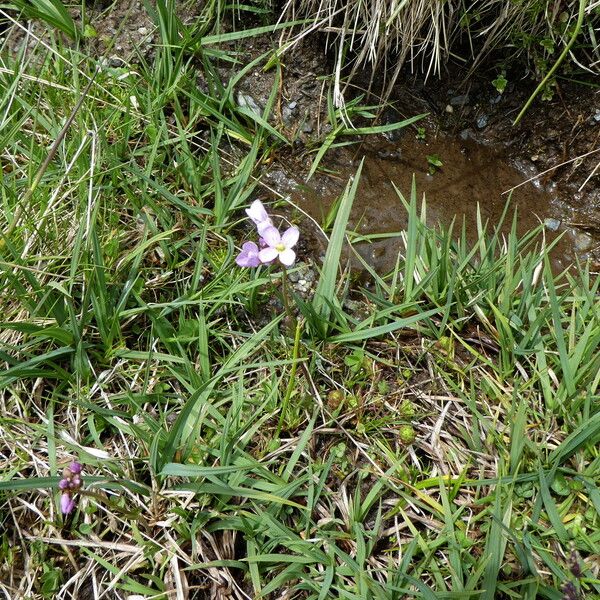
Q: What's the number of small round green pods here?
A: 3